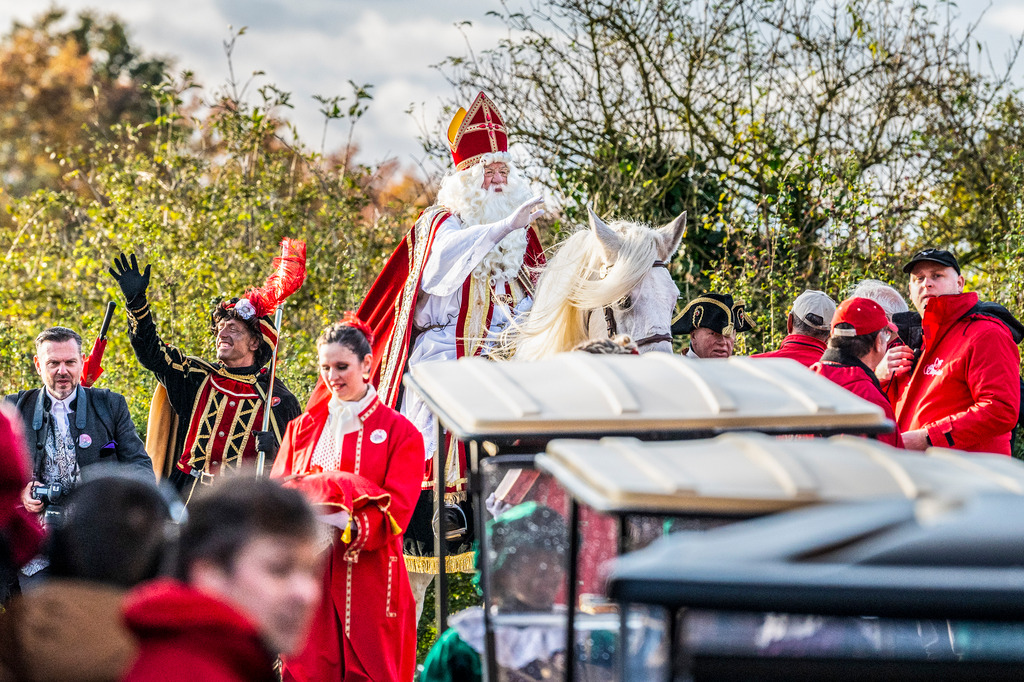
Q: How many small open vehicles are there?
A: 3